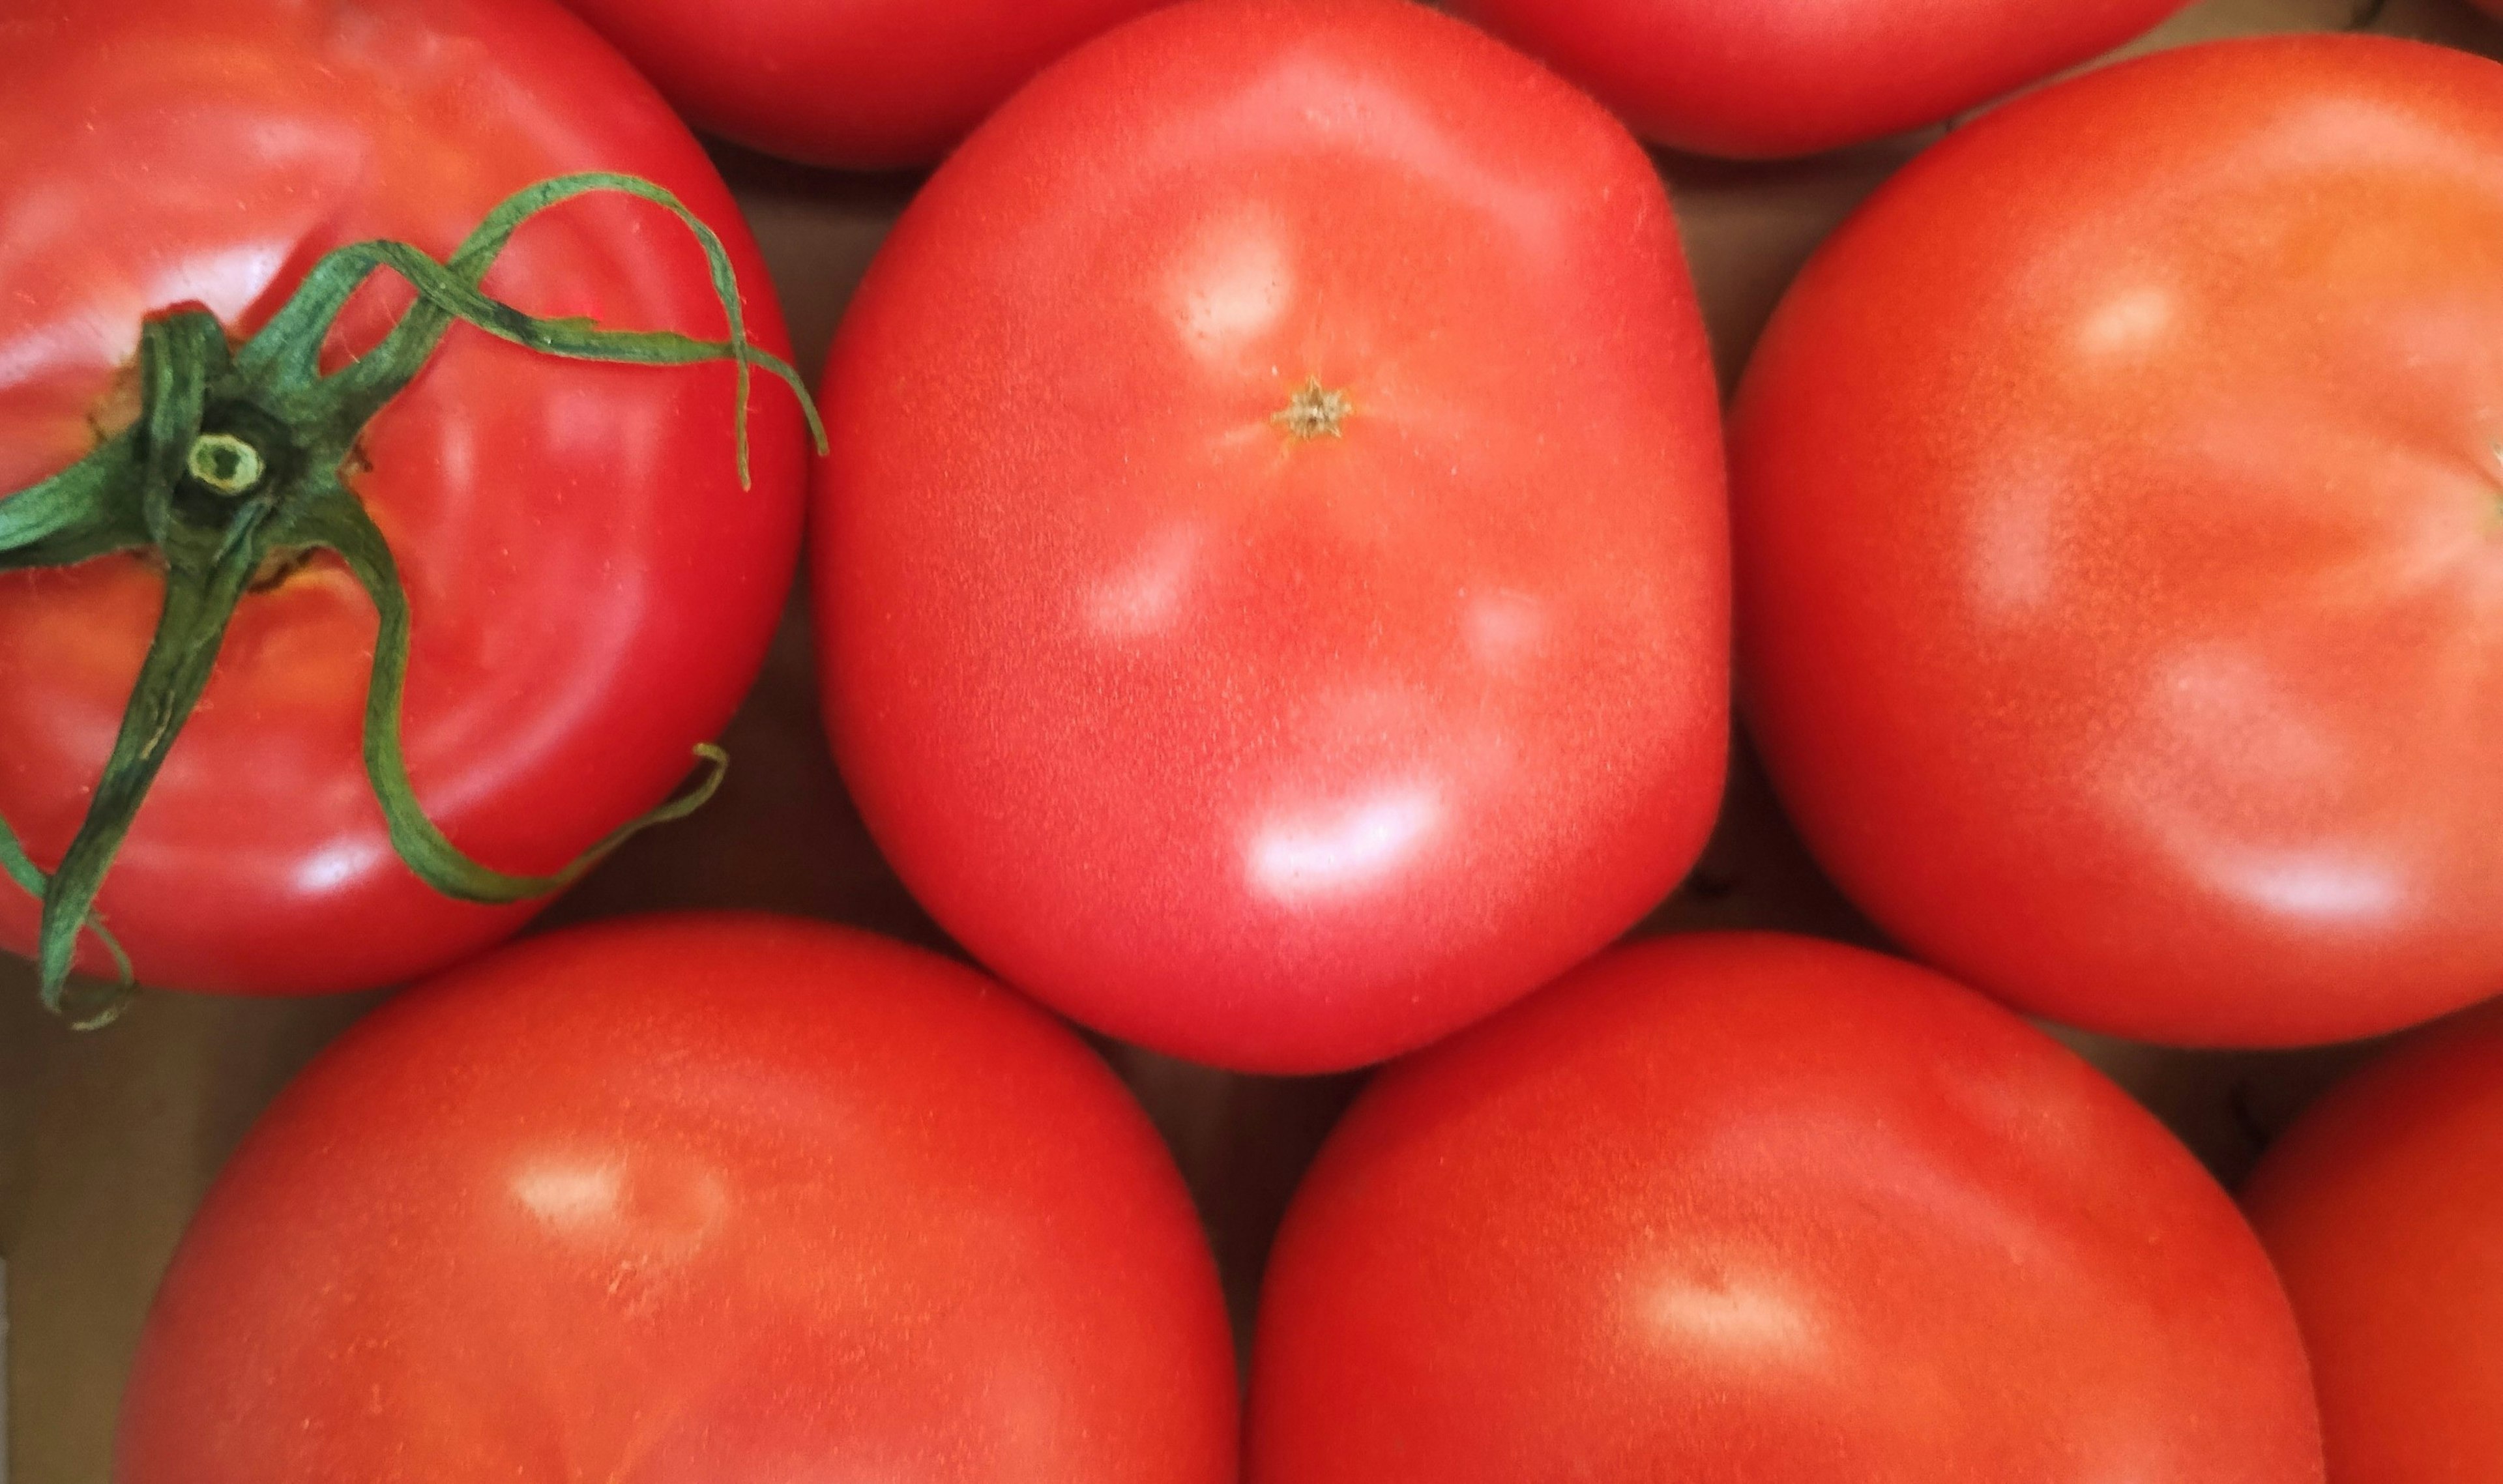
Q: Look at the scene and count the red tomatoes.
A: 8